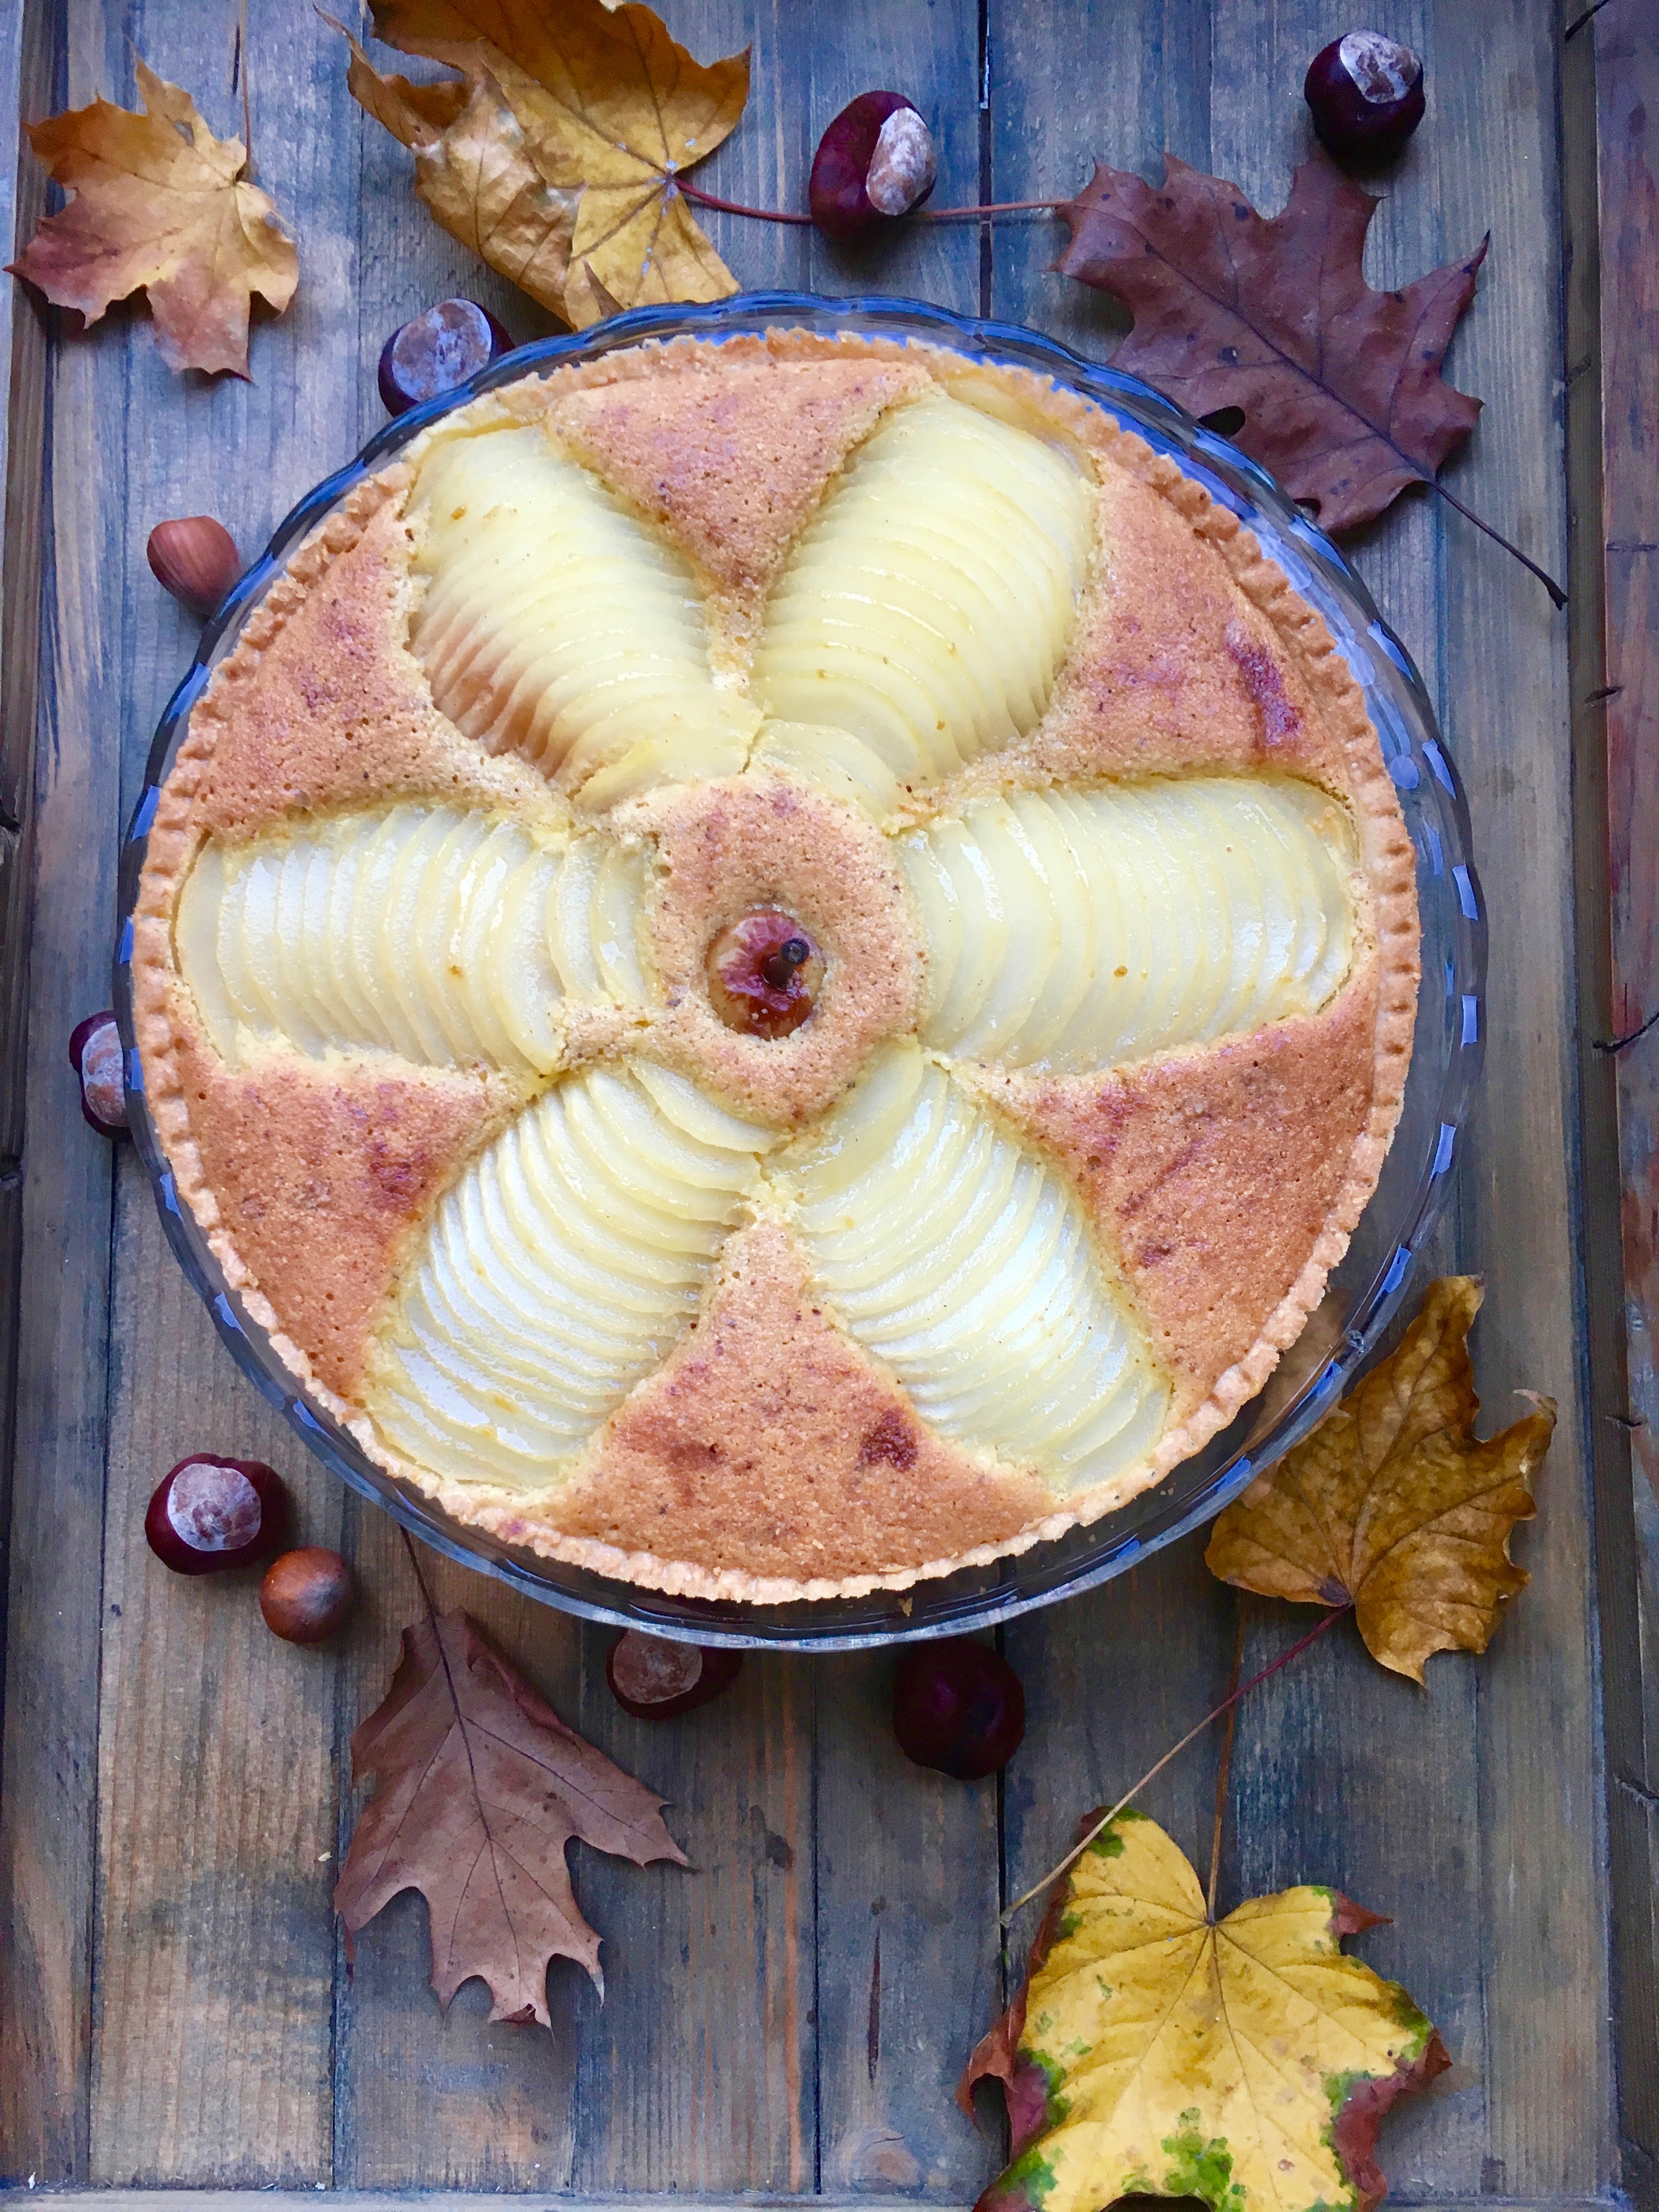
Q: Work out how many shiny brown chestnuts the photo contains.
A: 7